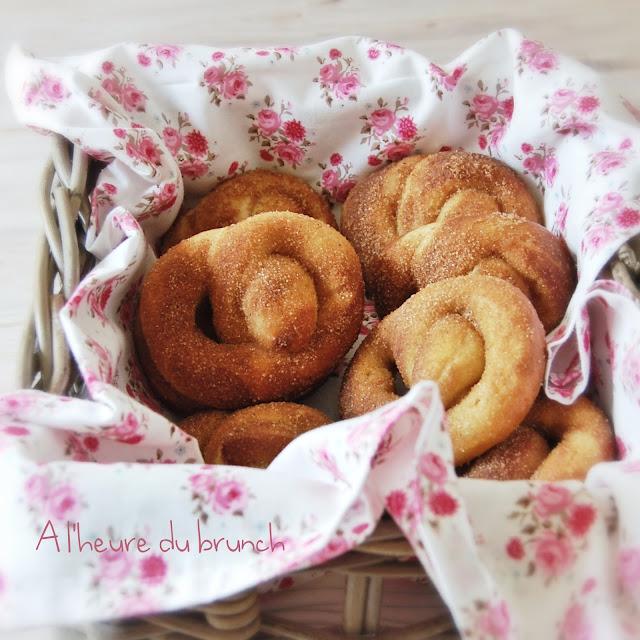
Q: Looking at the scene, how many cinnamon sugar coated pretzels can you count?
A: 7